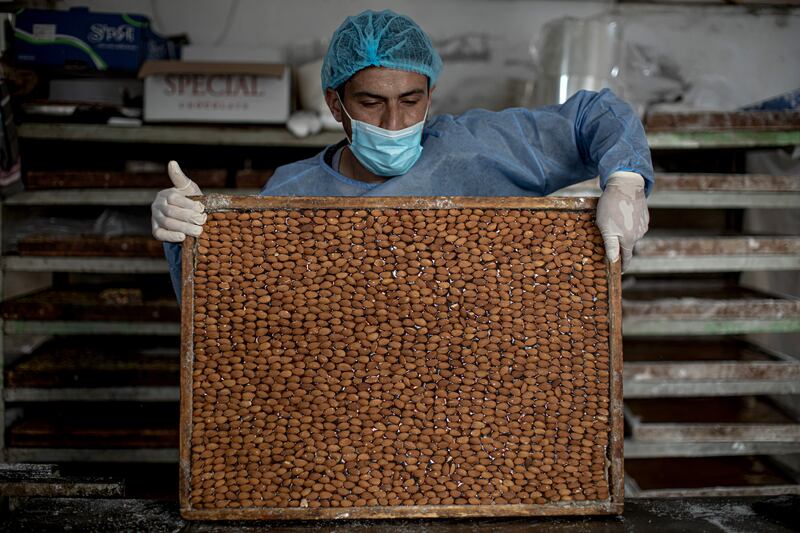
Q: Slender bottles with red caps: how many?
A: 0